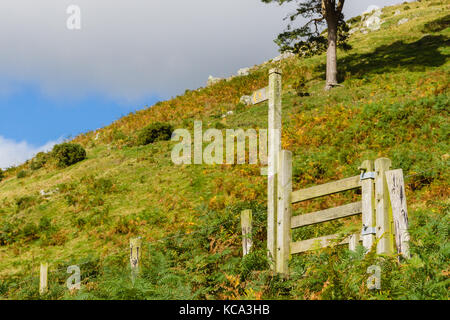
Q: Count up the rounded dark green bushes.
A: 2